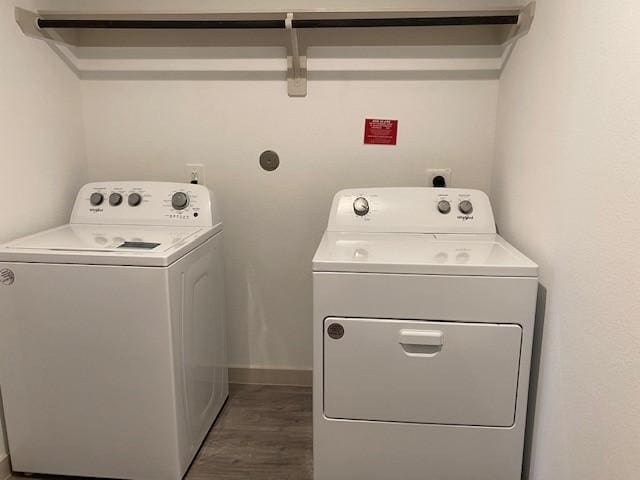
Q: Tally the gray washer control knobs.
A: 4